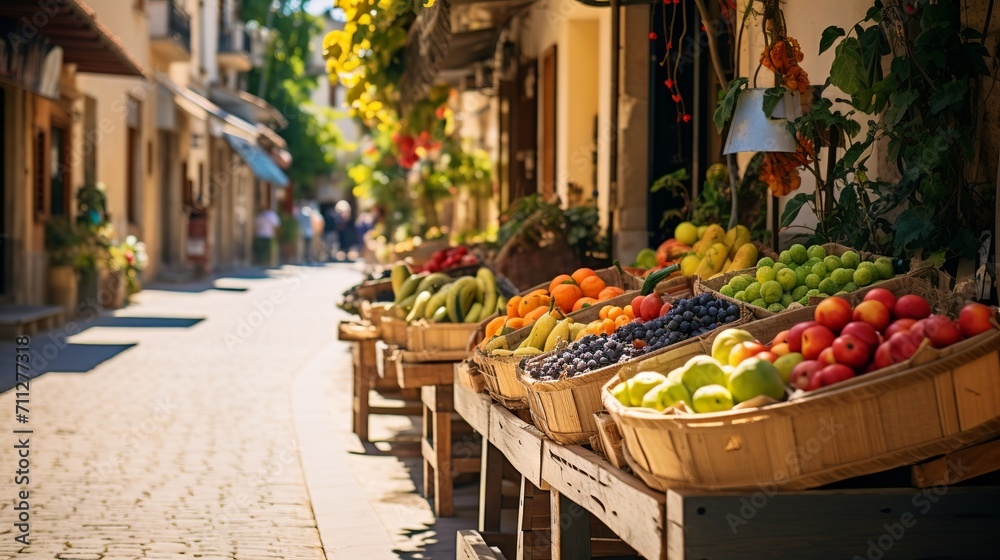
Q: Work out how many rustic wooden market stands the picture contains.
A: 3